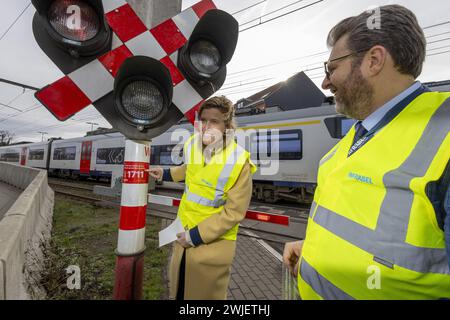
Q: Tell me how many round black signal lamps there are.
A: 3